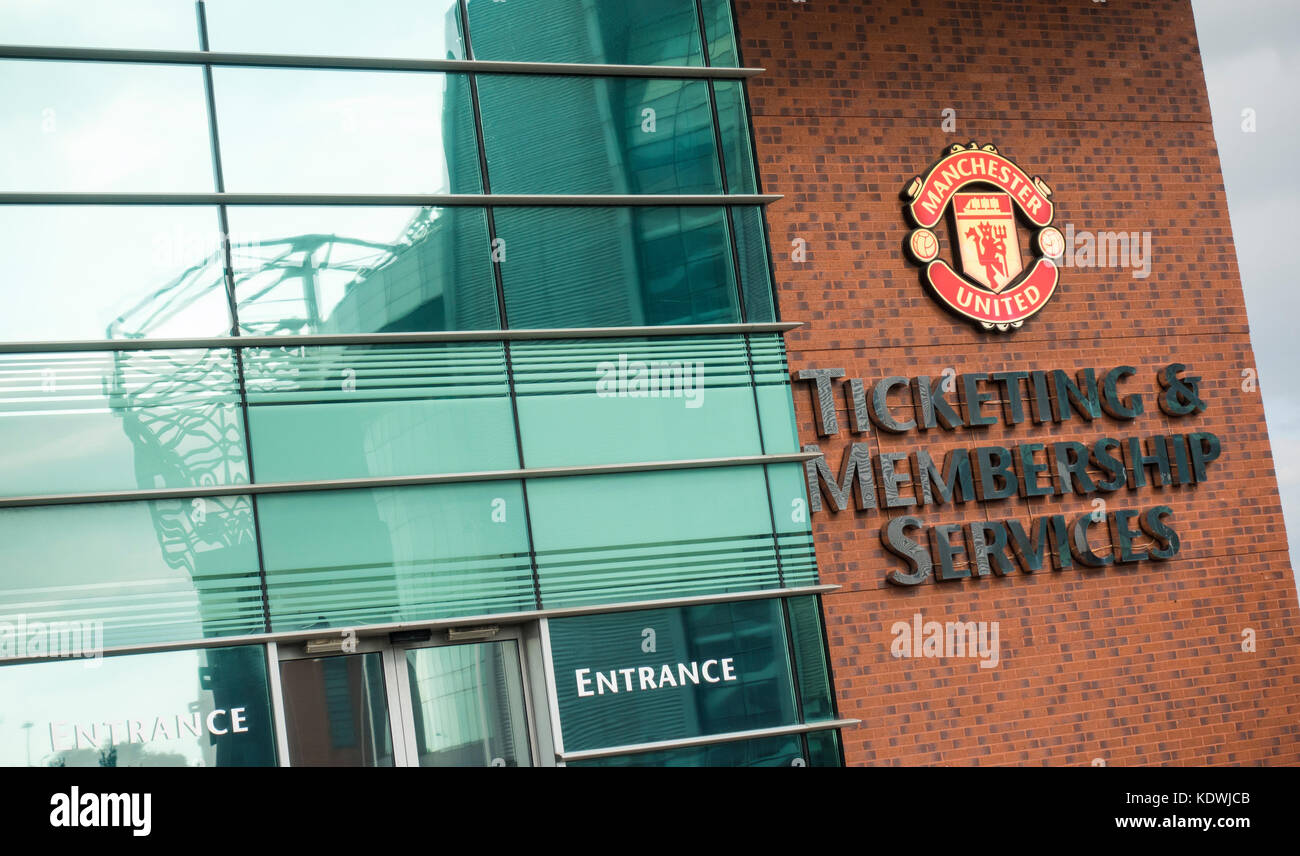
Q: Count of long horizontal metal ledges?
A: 6